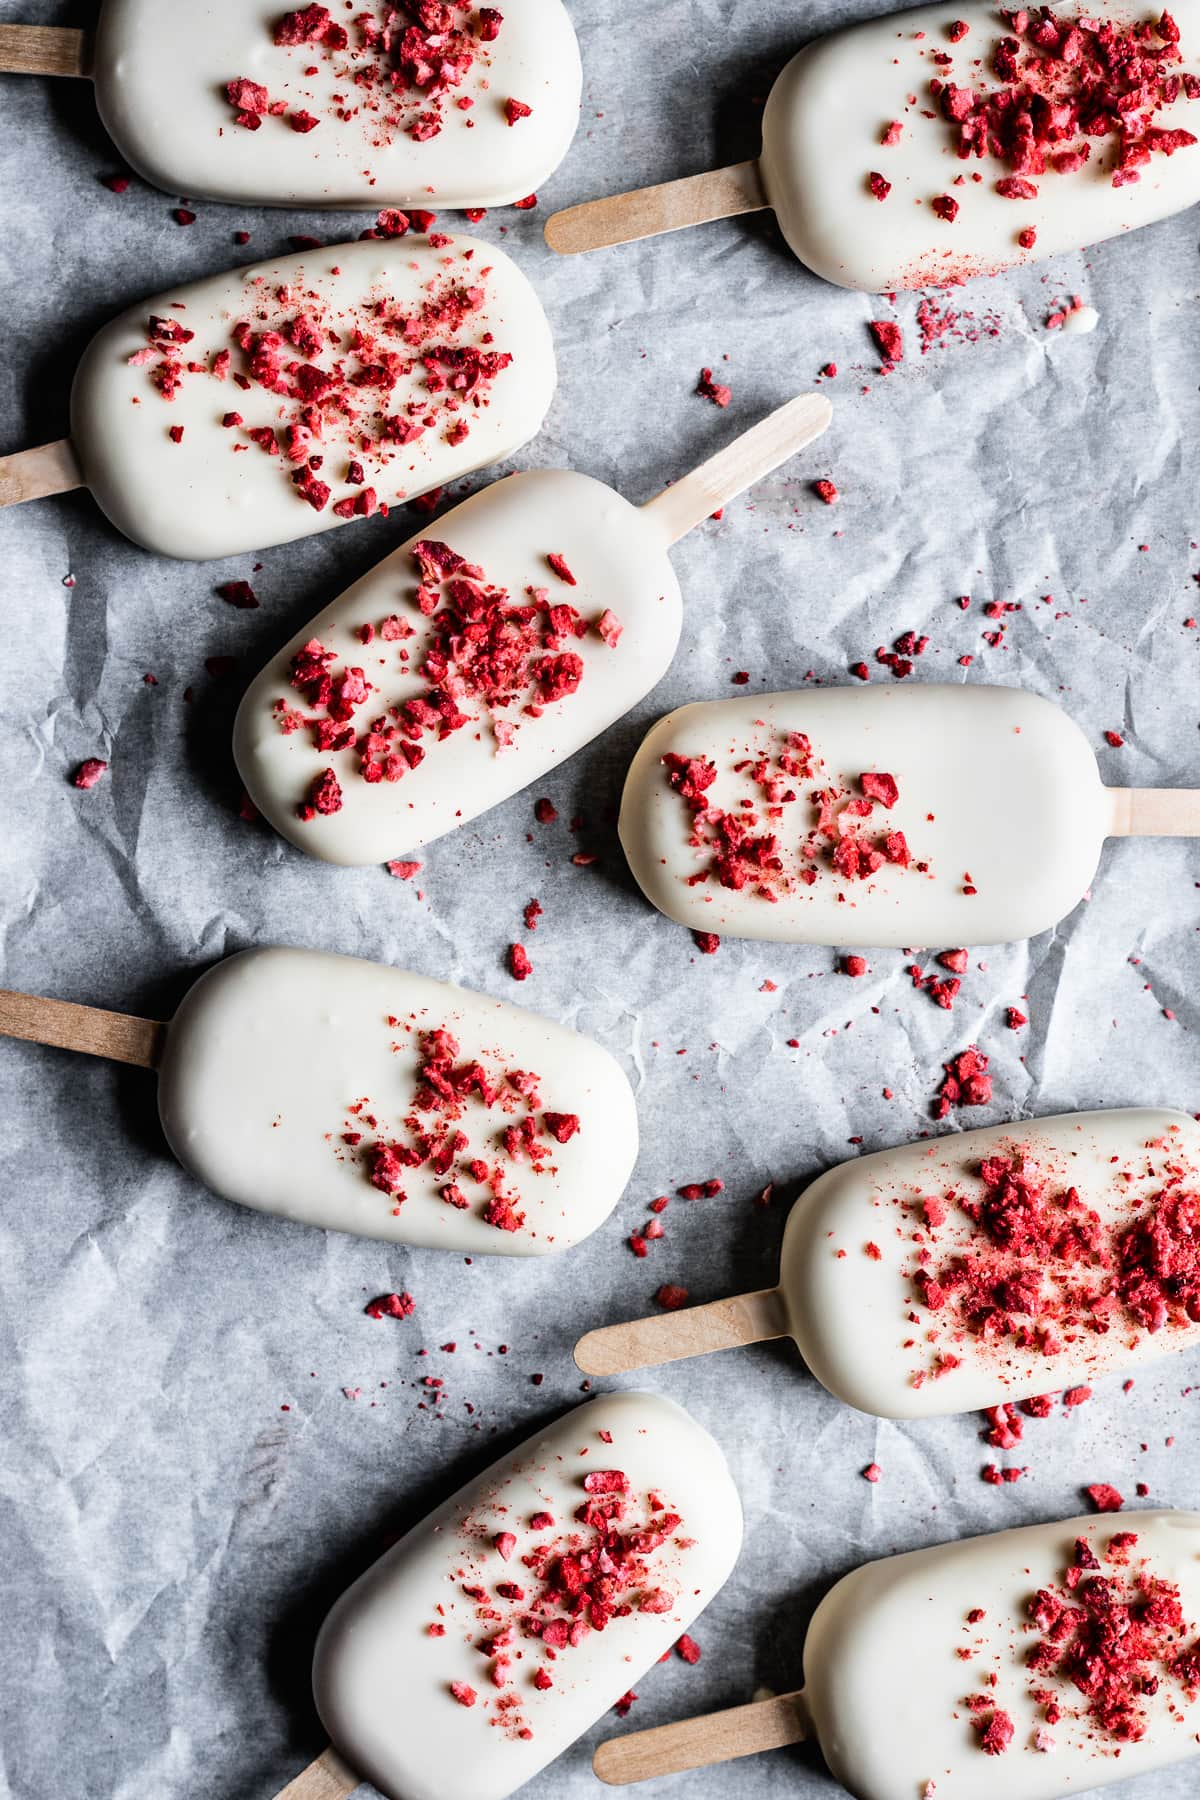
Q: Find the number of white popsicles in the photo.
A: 9